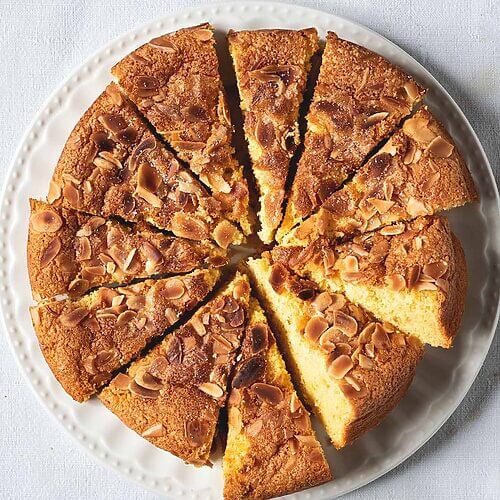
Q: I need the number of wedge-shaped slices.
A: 11